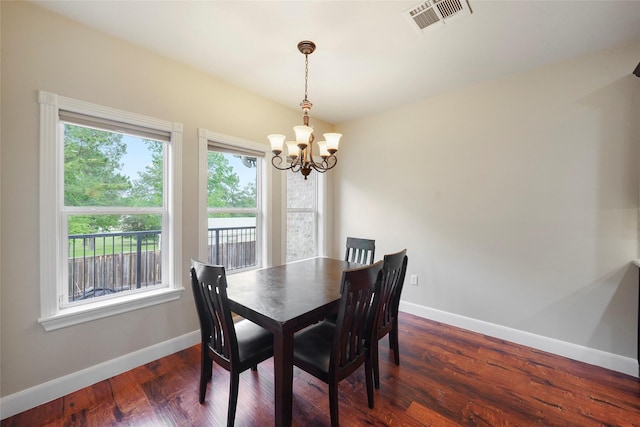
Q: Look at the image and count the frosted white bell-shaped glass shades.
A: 5